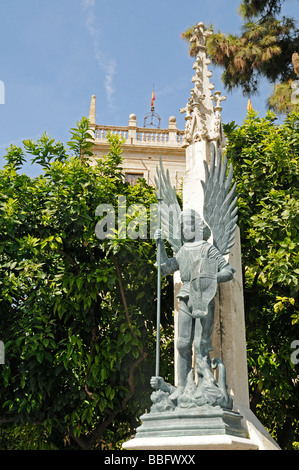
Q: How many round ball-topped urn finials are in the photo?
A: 2